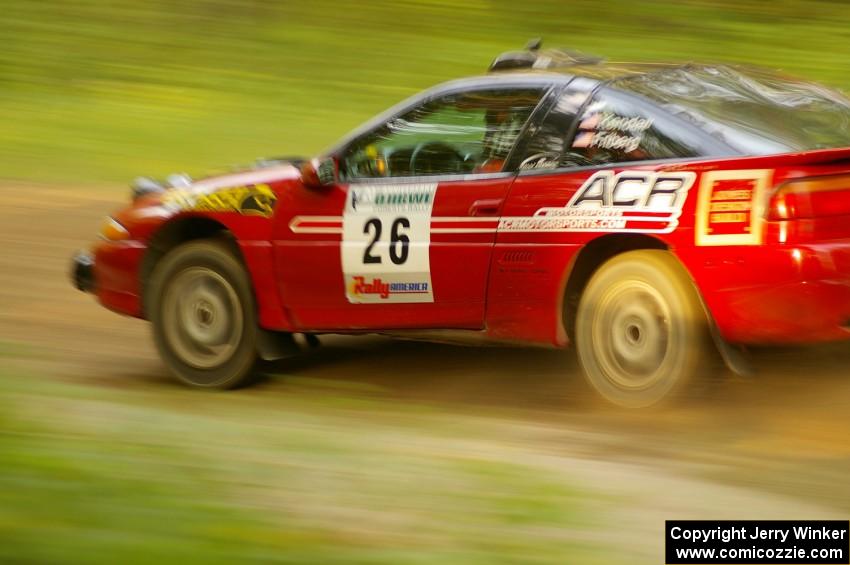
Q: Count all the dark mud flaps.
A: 2